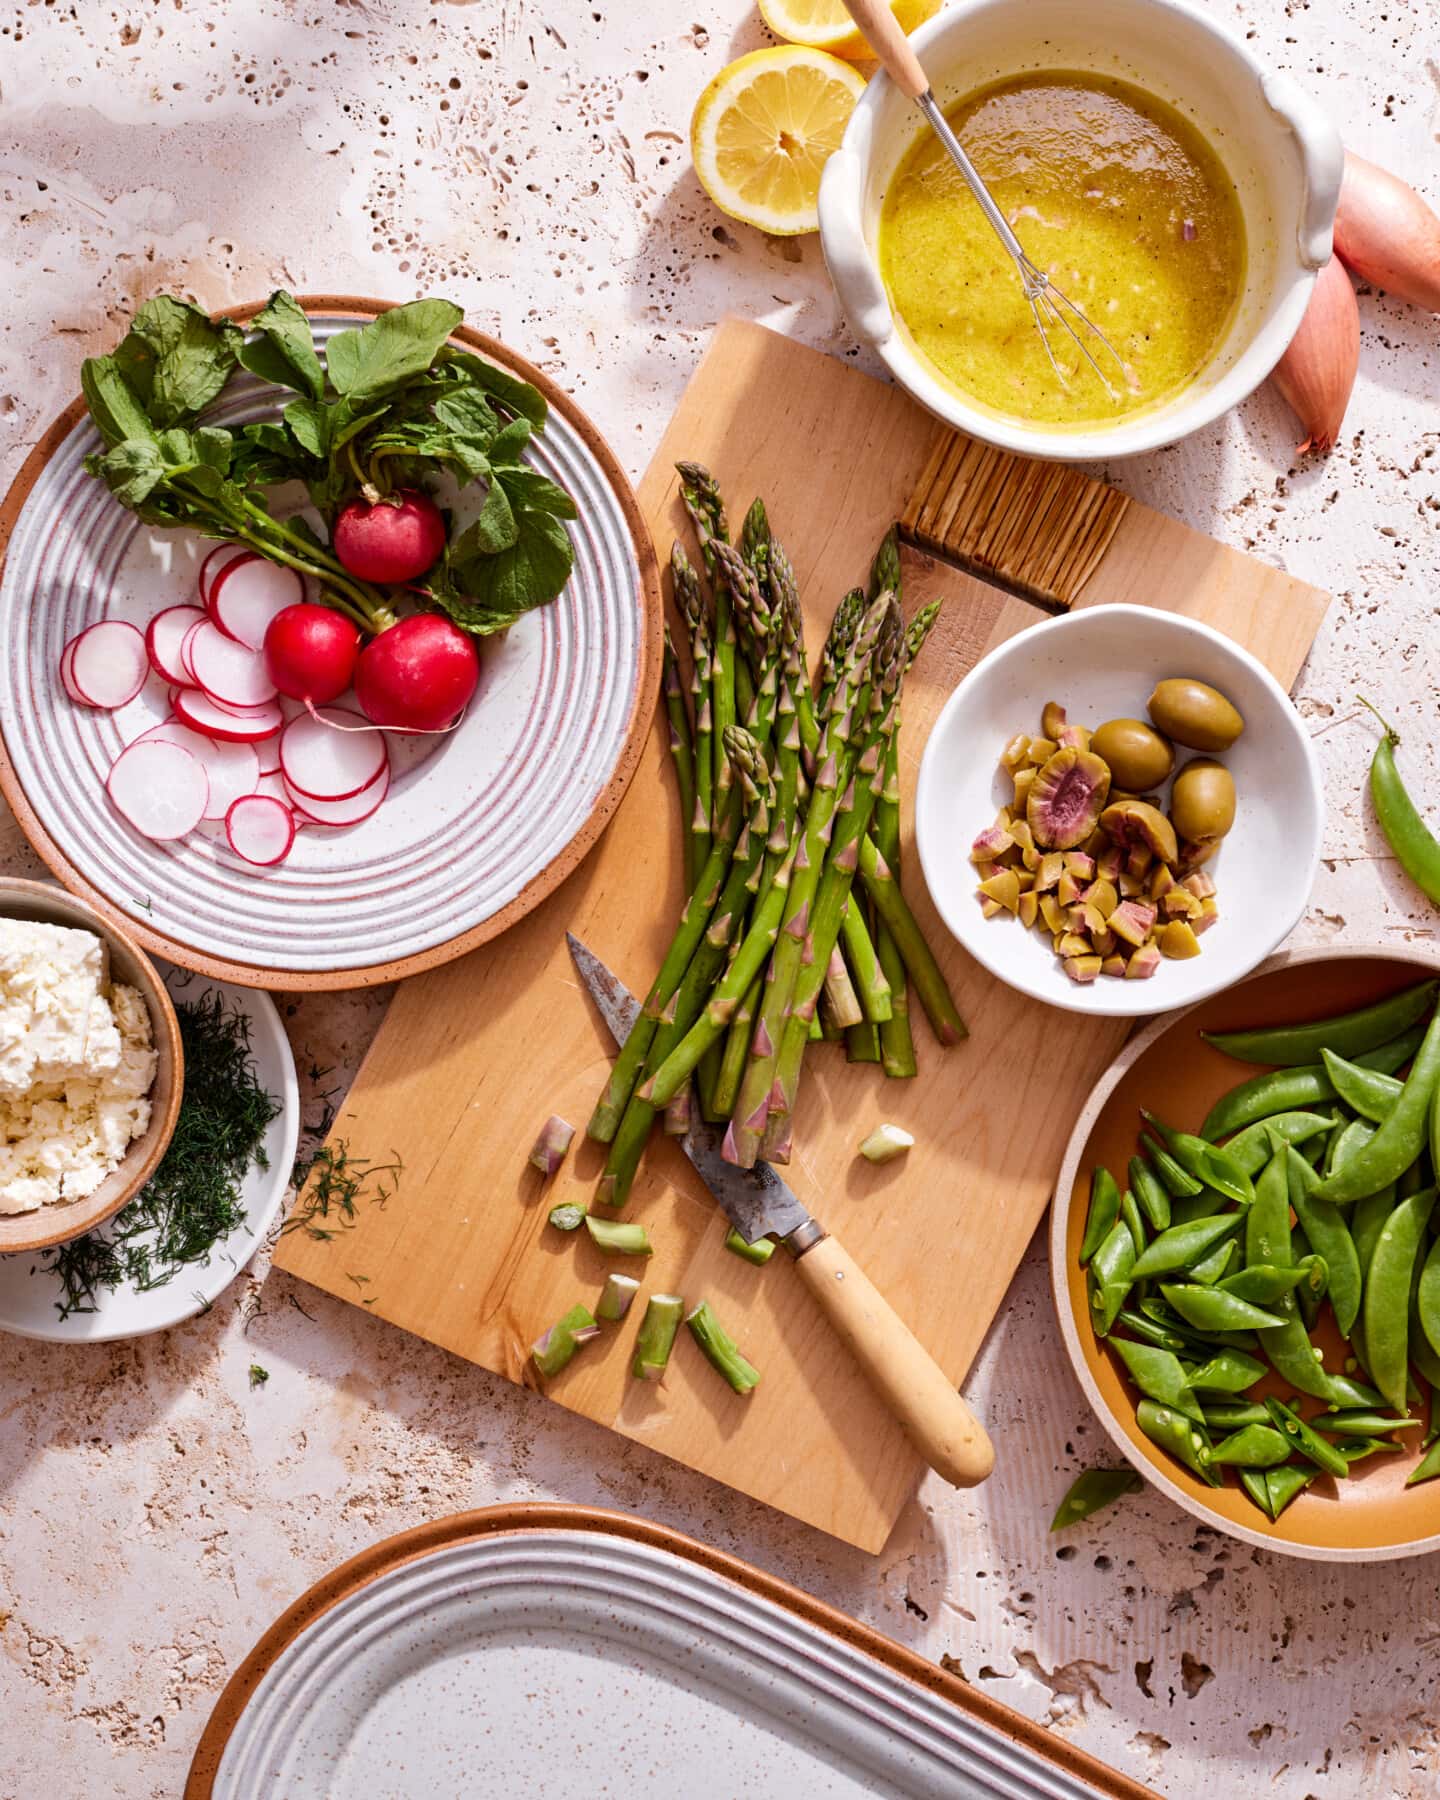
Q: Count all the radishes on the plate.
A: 3